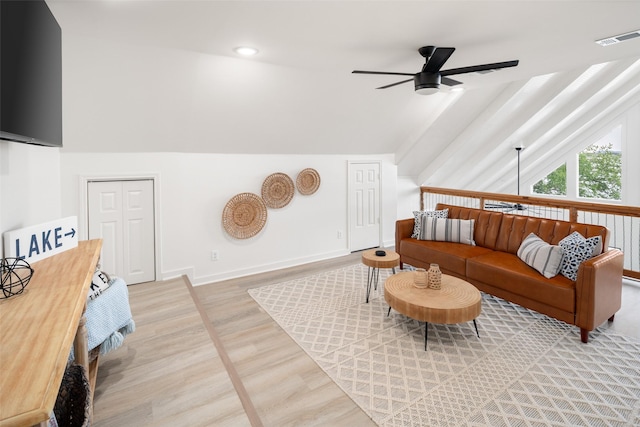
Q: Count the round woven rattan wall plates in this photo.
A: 3